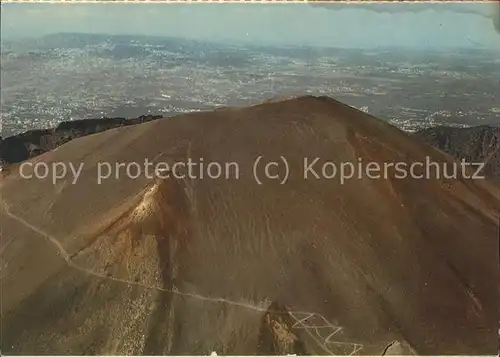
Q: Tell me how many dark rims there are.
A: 2